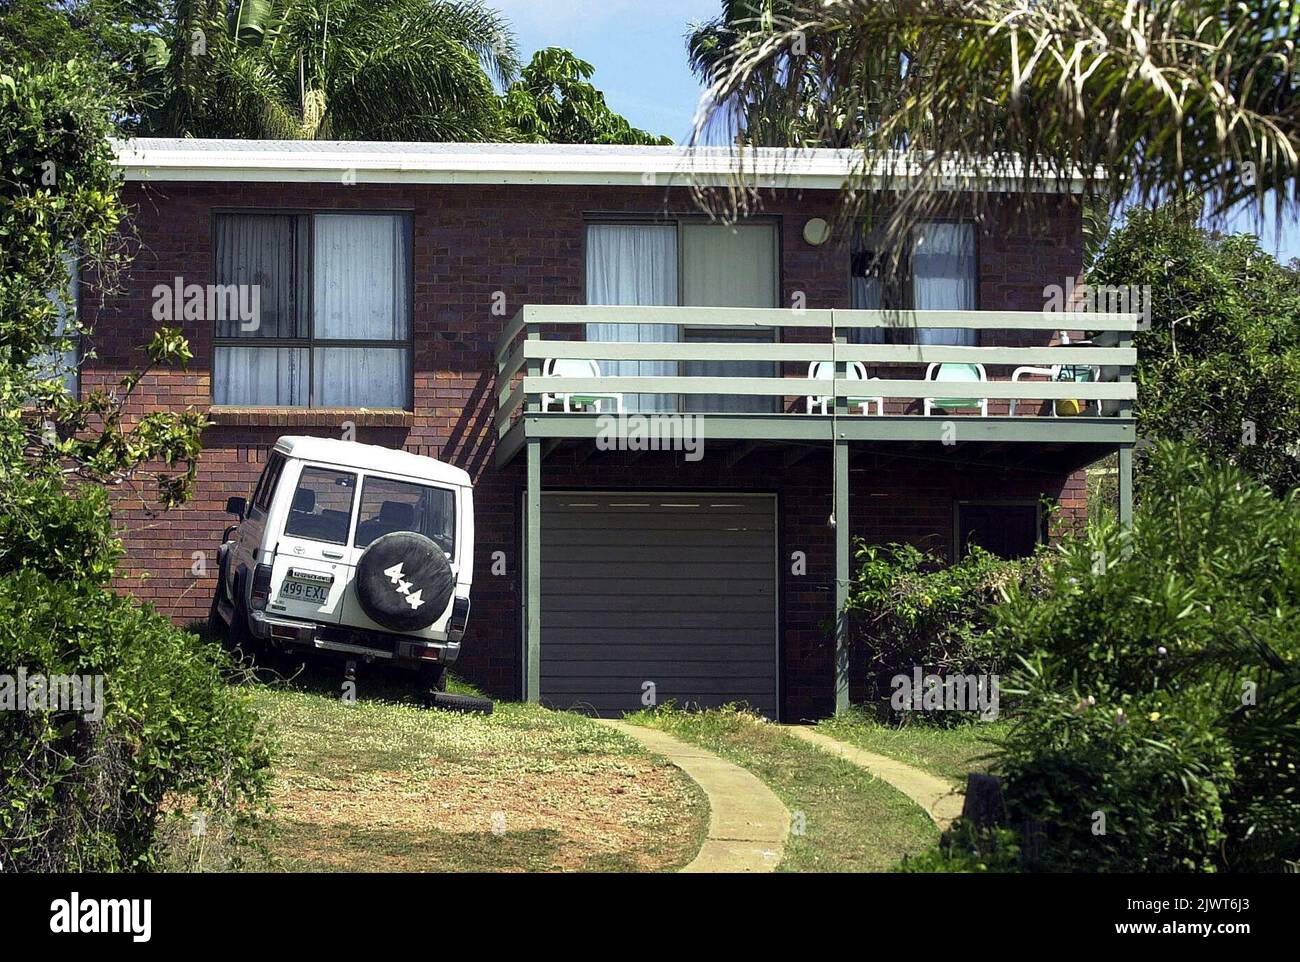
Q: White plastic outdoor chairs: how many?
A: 4